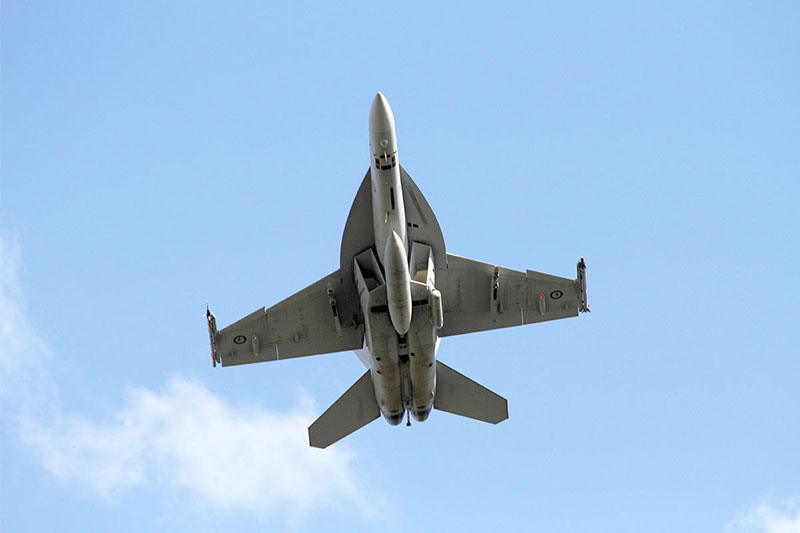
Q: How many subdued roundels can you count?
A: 2